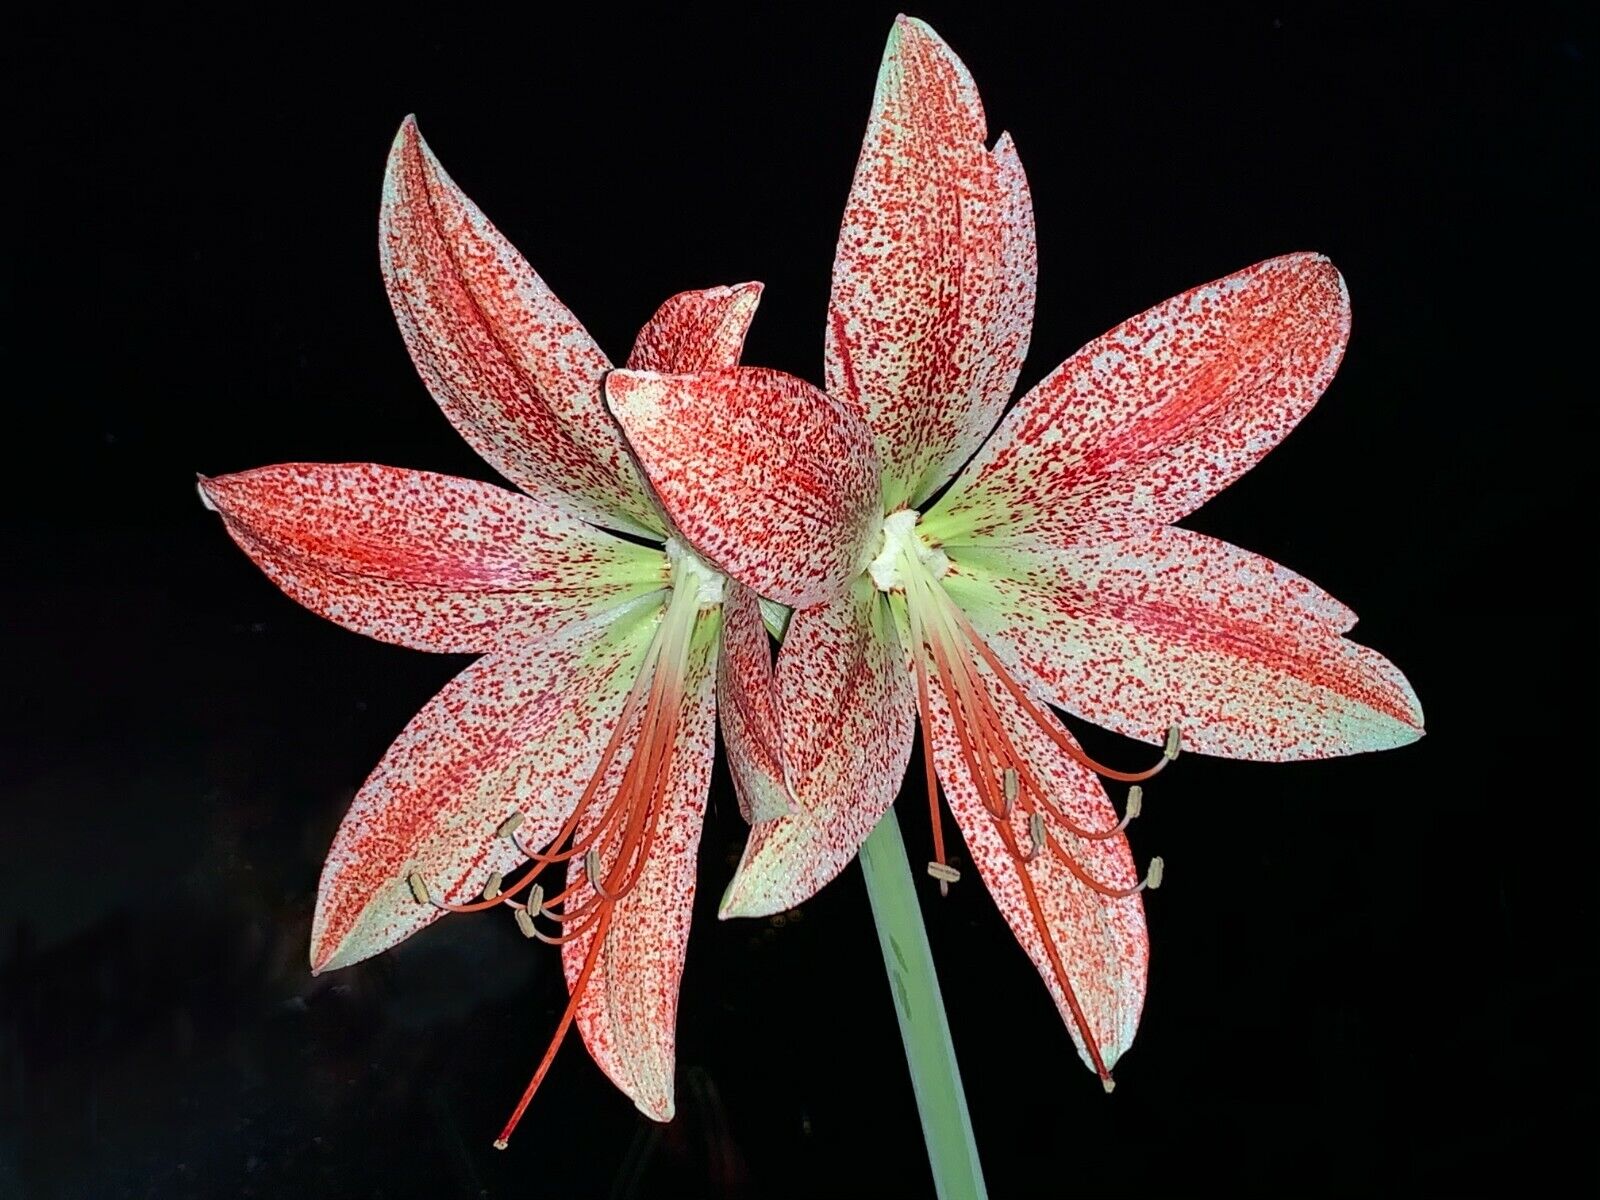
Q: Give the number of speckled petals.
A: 12